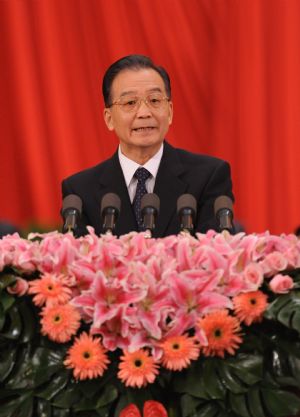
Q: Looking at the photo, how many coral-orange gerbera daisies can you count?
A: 7